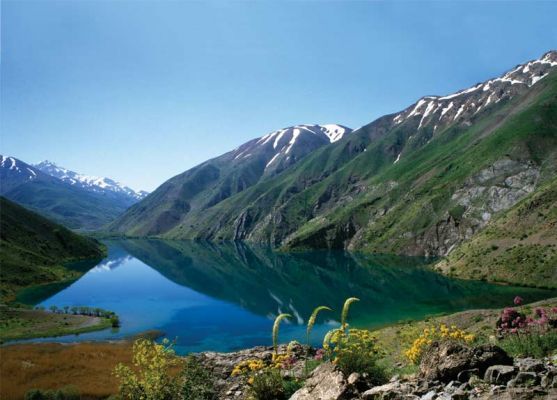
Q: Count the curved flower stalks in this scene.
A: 3